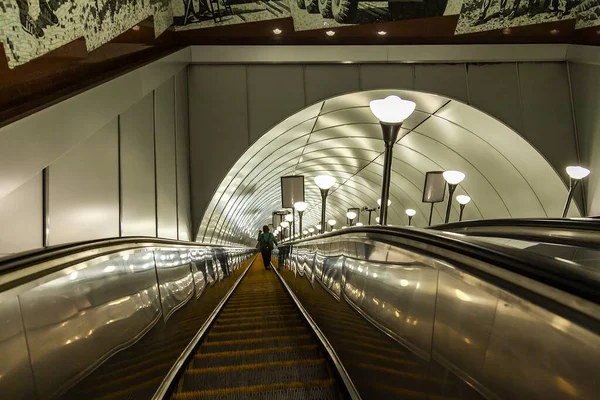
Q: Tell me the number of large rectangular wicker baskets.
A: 0